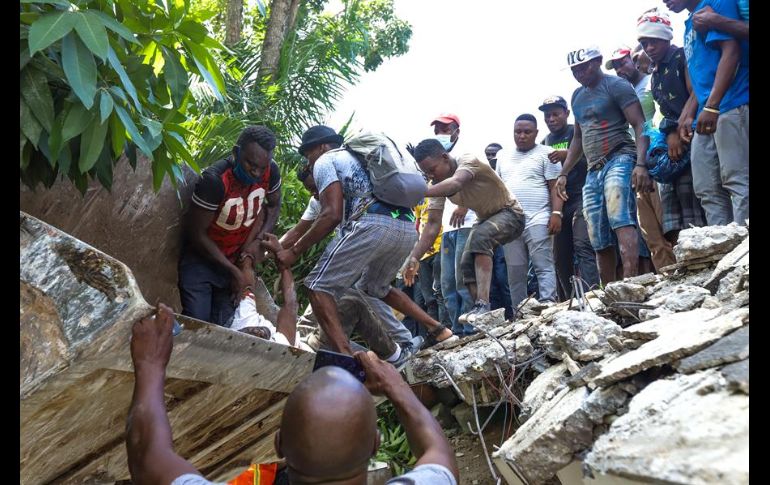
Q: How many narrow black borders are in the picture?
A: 2